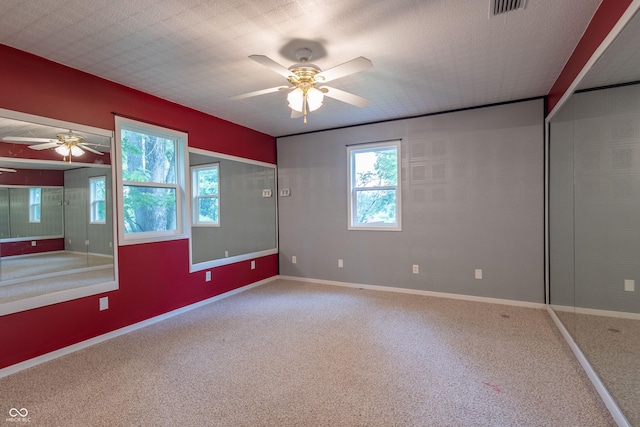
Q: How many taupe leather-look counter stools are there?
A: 0